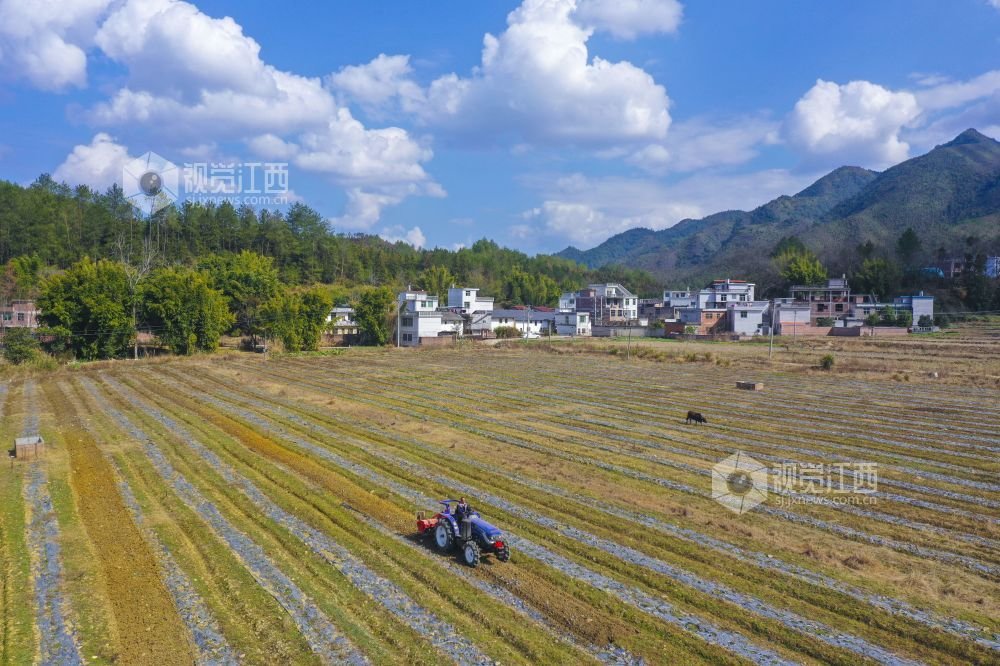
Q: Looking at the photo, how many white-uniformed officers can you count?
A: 0